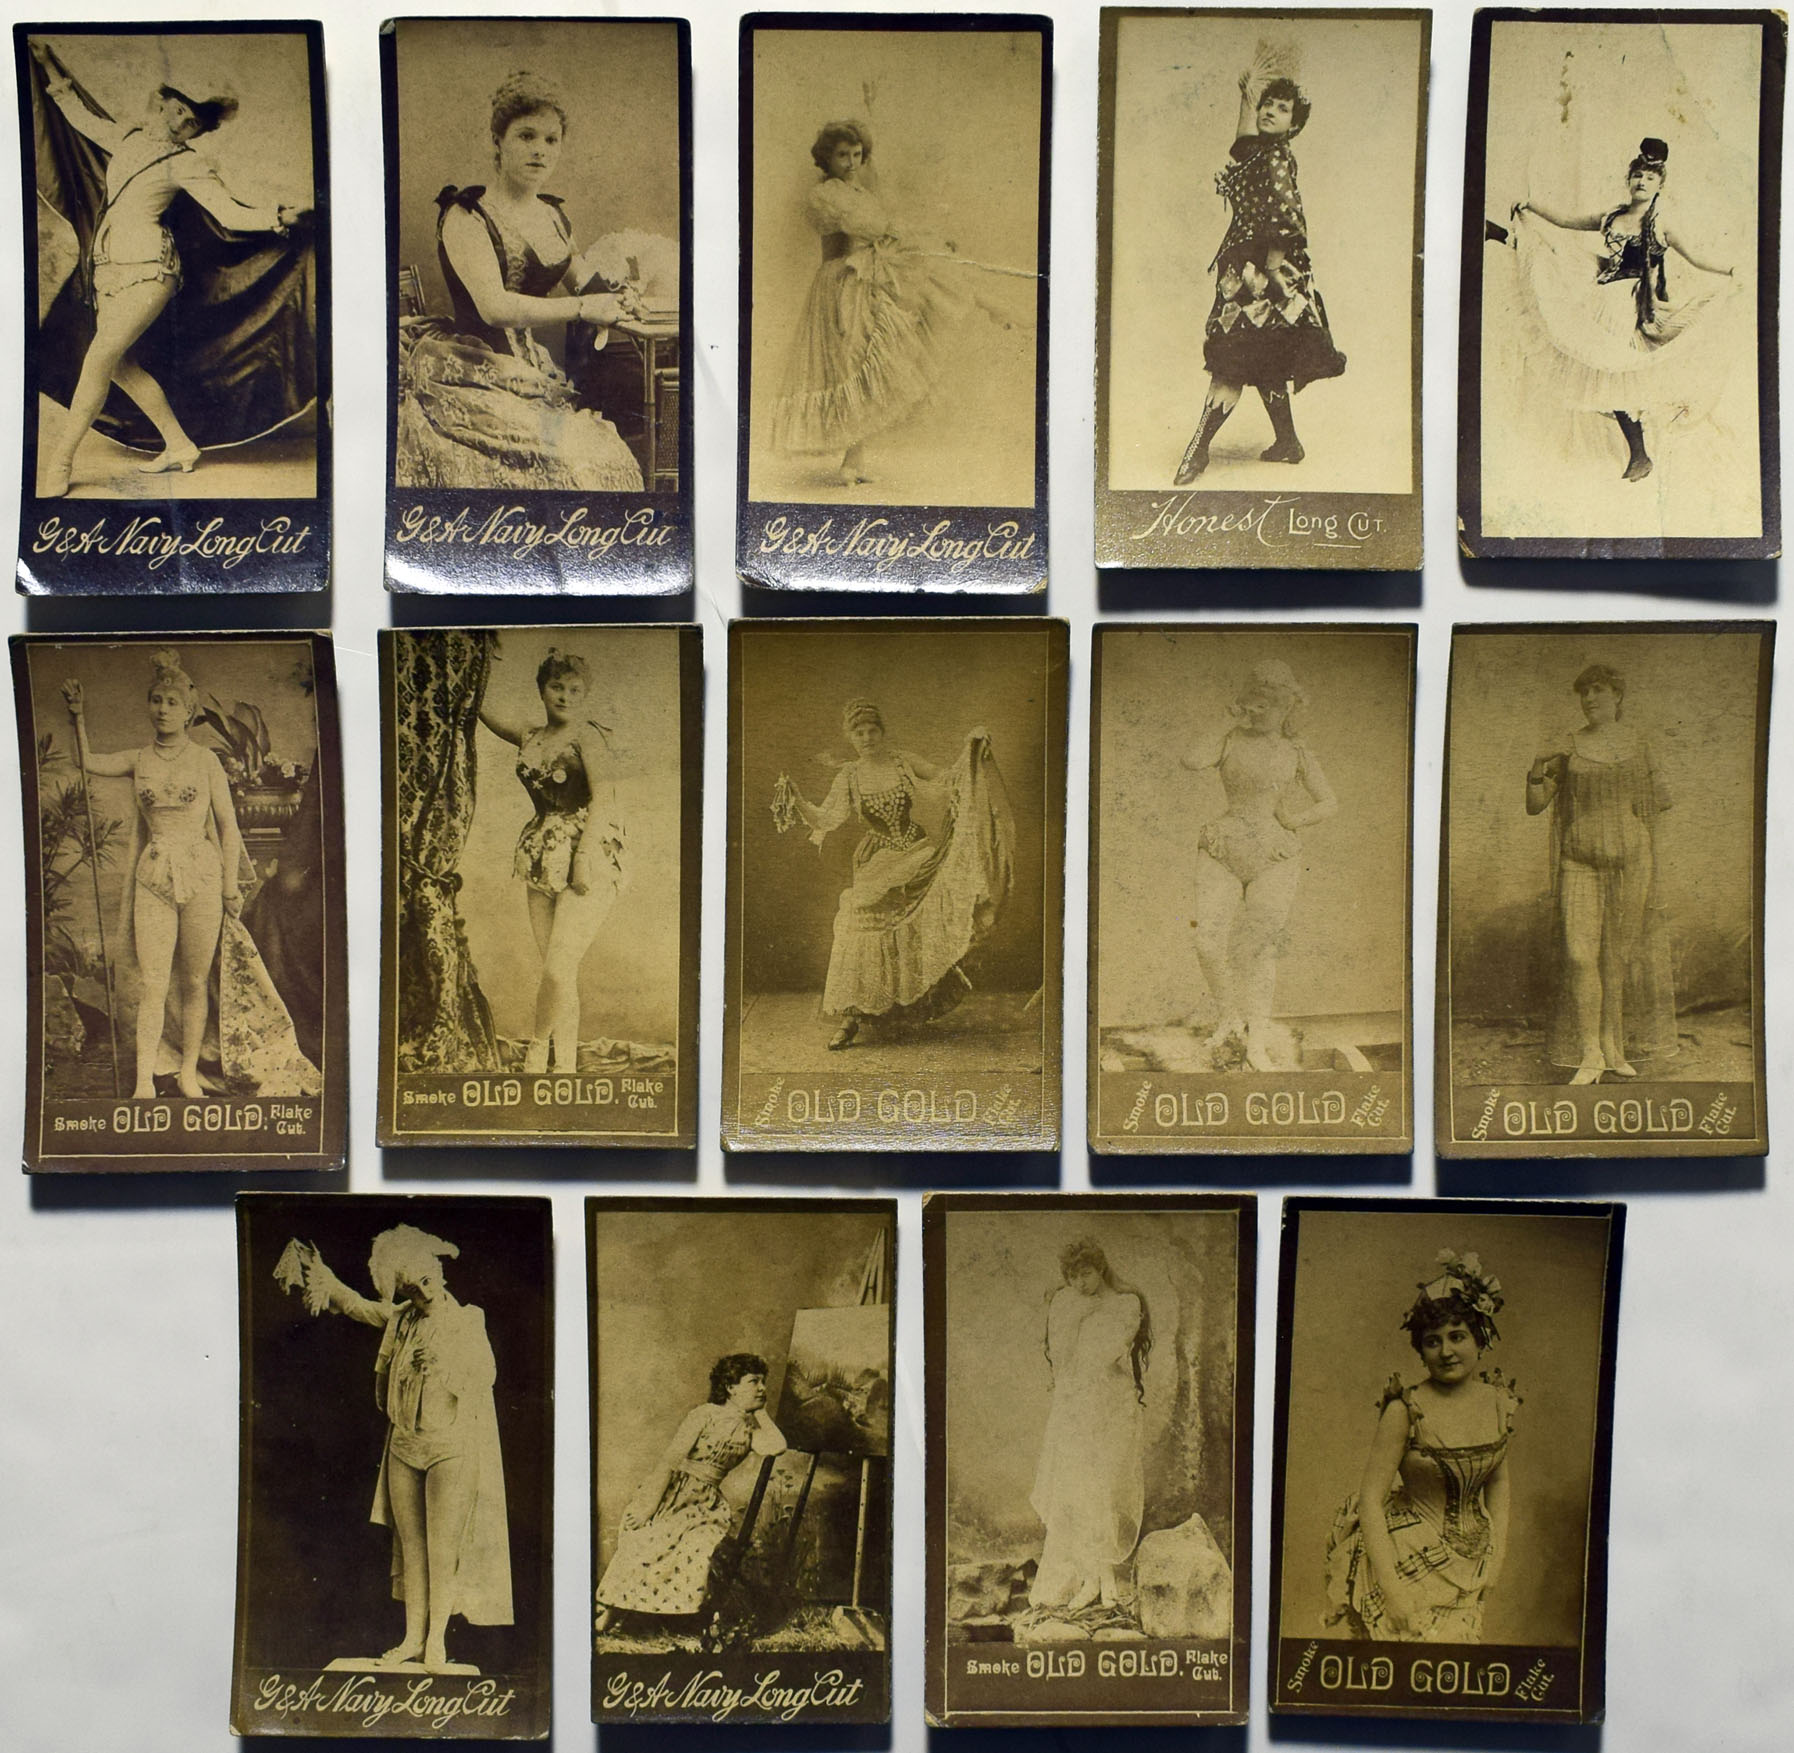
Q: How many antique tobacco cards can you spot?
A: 14